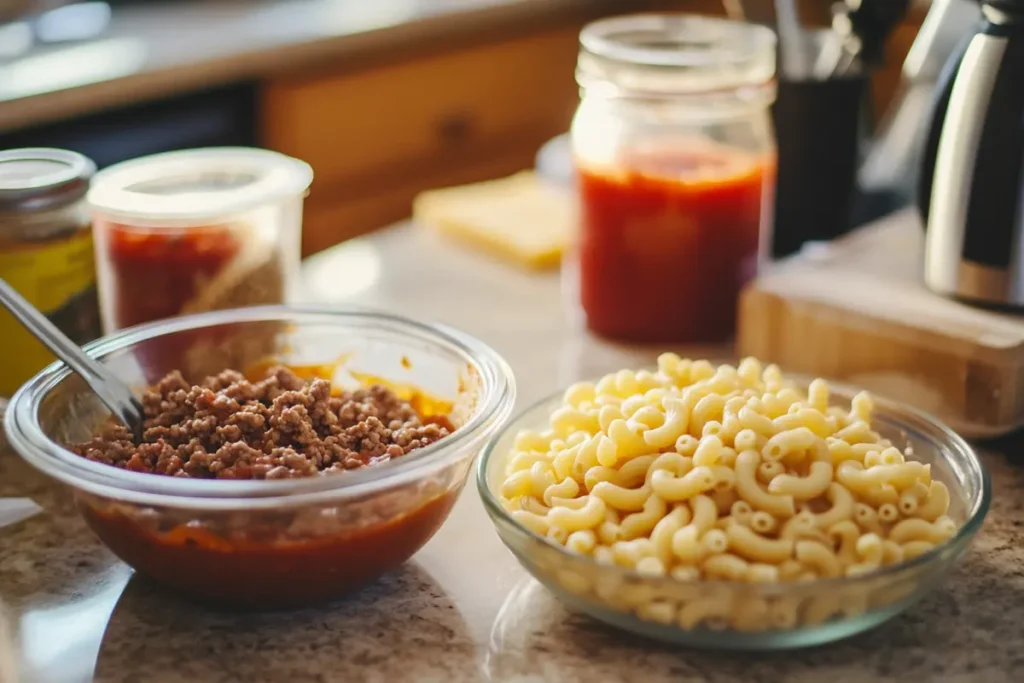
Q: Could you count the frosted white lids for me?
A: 1